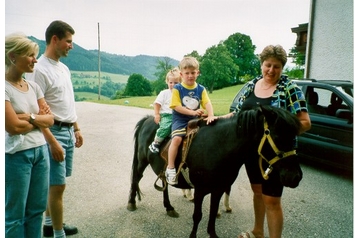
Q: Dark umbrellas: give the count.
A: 0